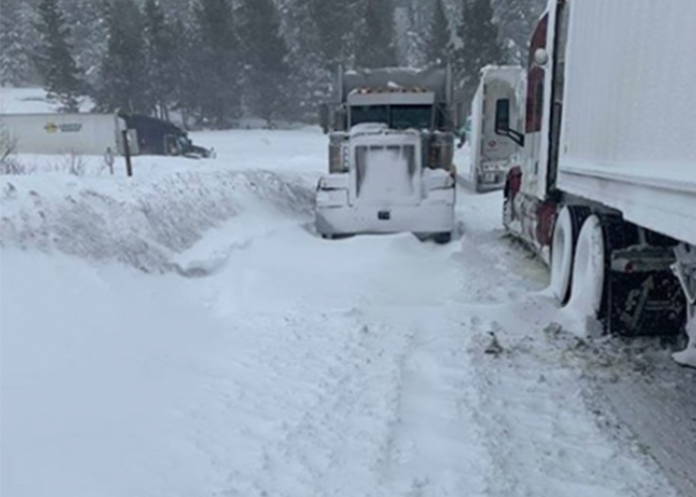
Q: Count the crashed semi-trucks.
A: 1